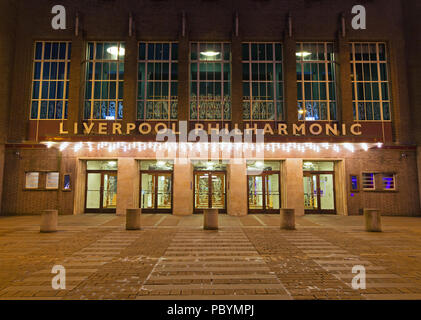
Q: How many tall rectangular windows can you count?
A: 7